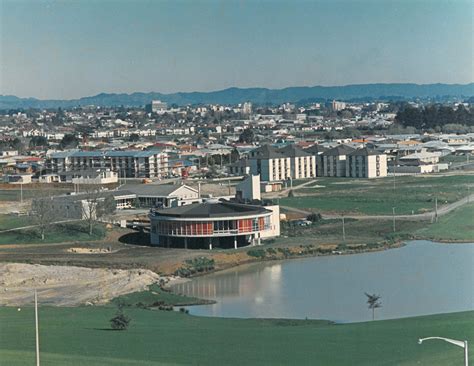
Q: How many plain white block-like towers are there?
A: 1